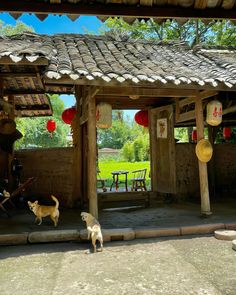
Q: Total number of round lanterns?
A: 2